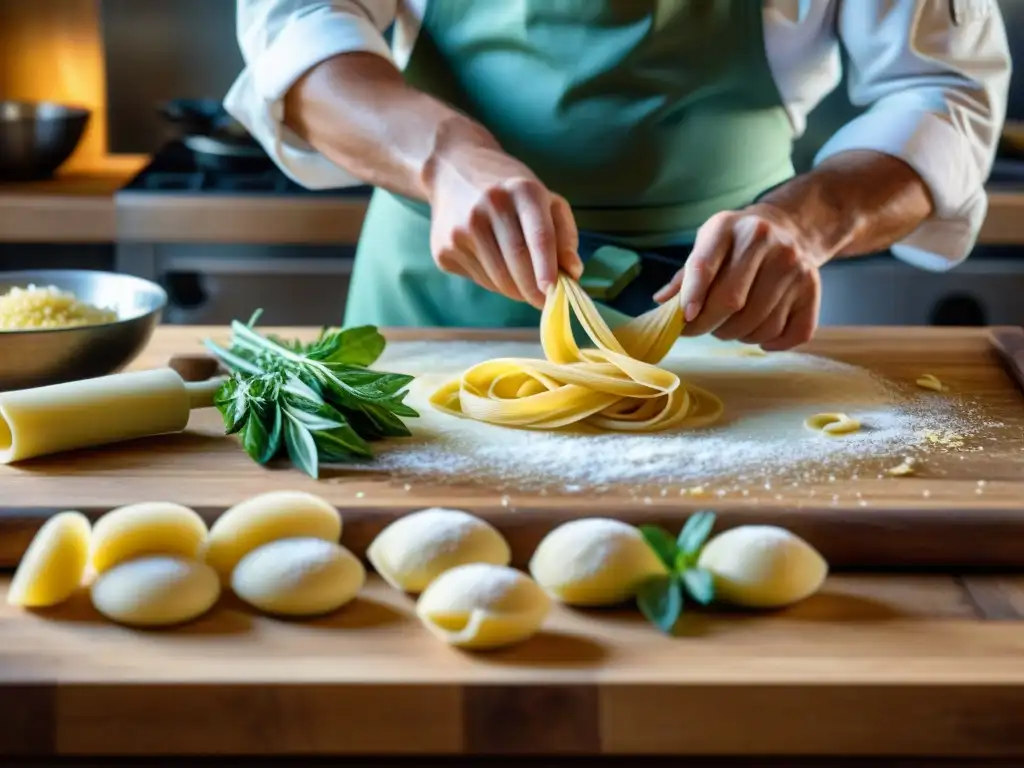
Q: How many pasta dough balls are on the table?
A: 9